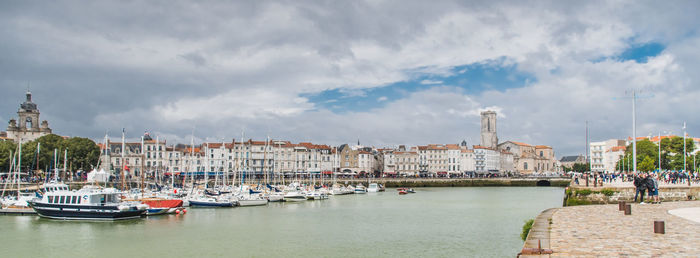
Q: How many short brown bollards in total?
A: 3